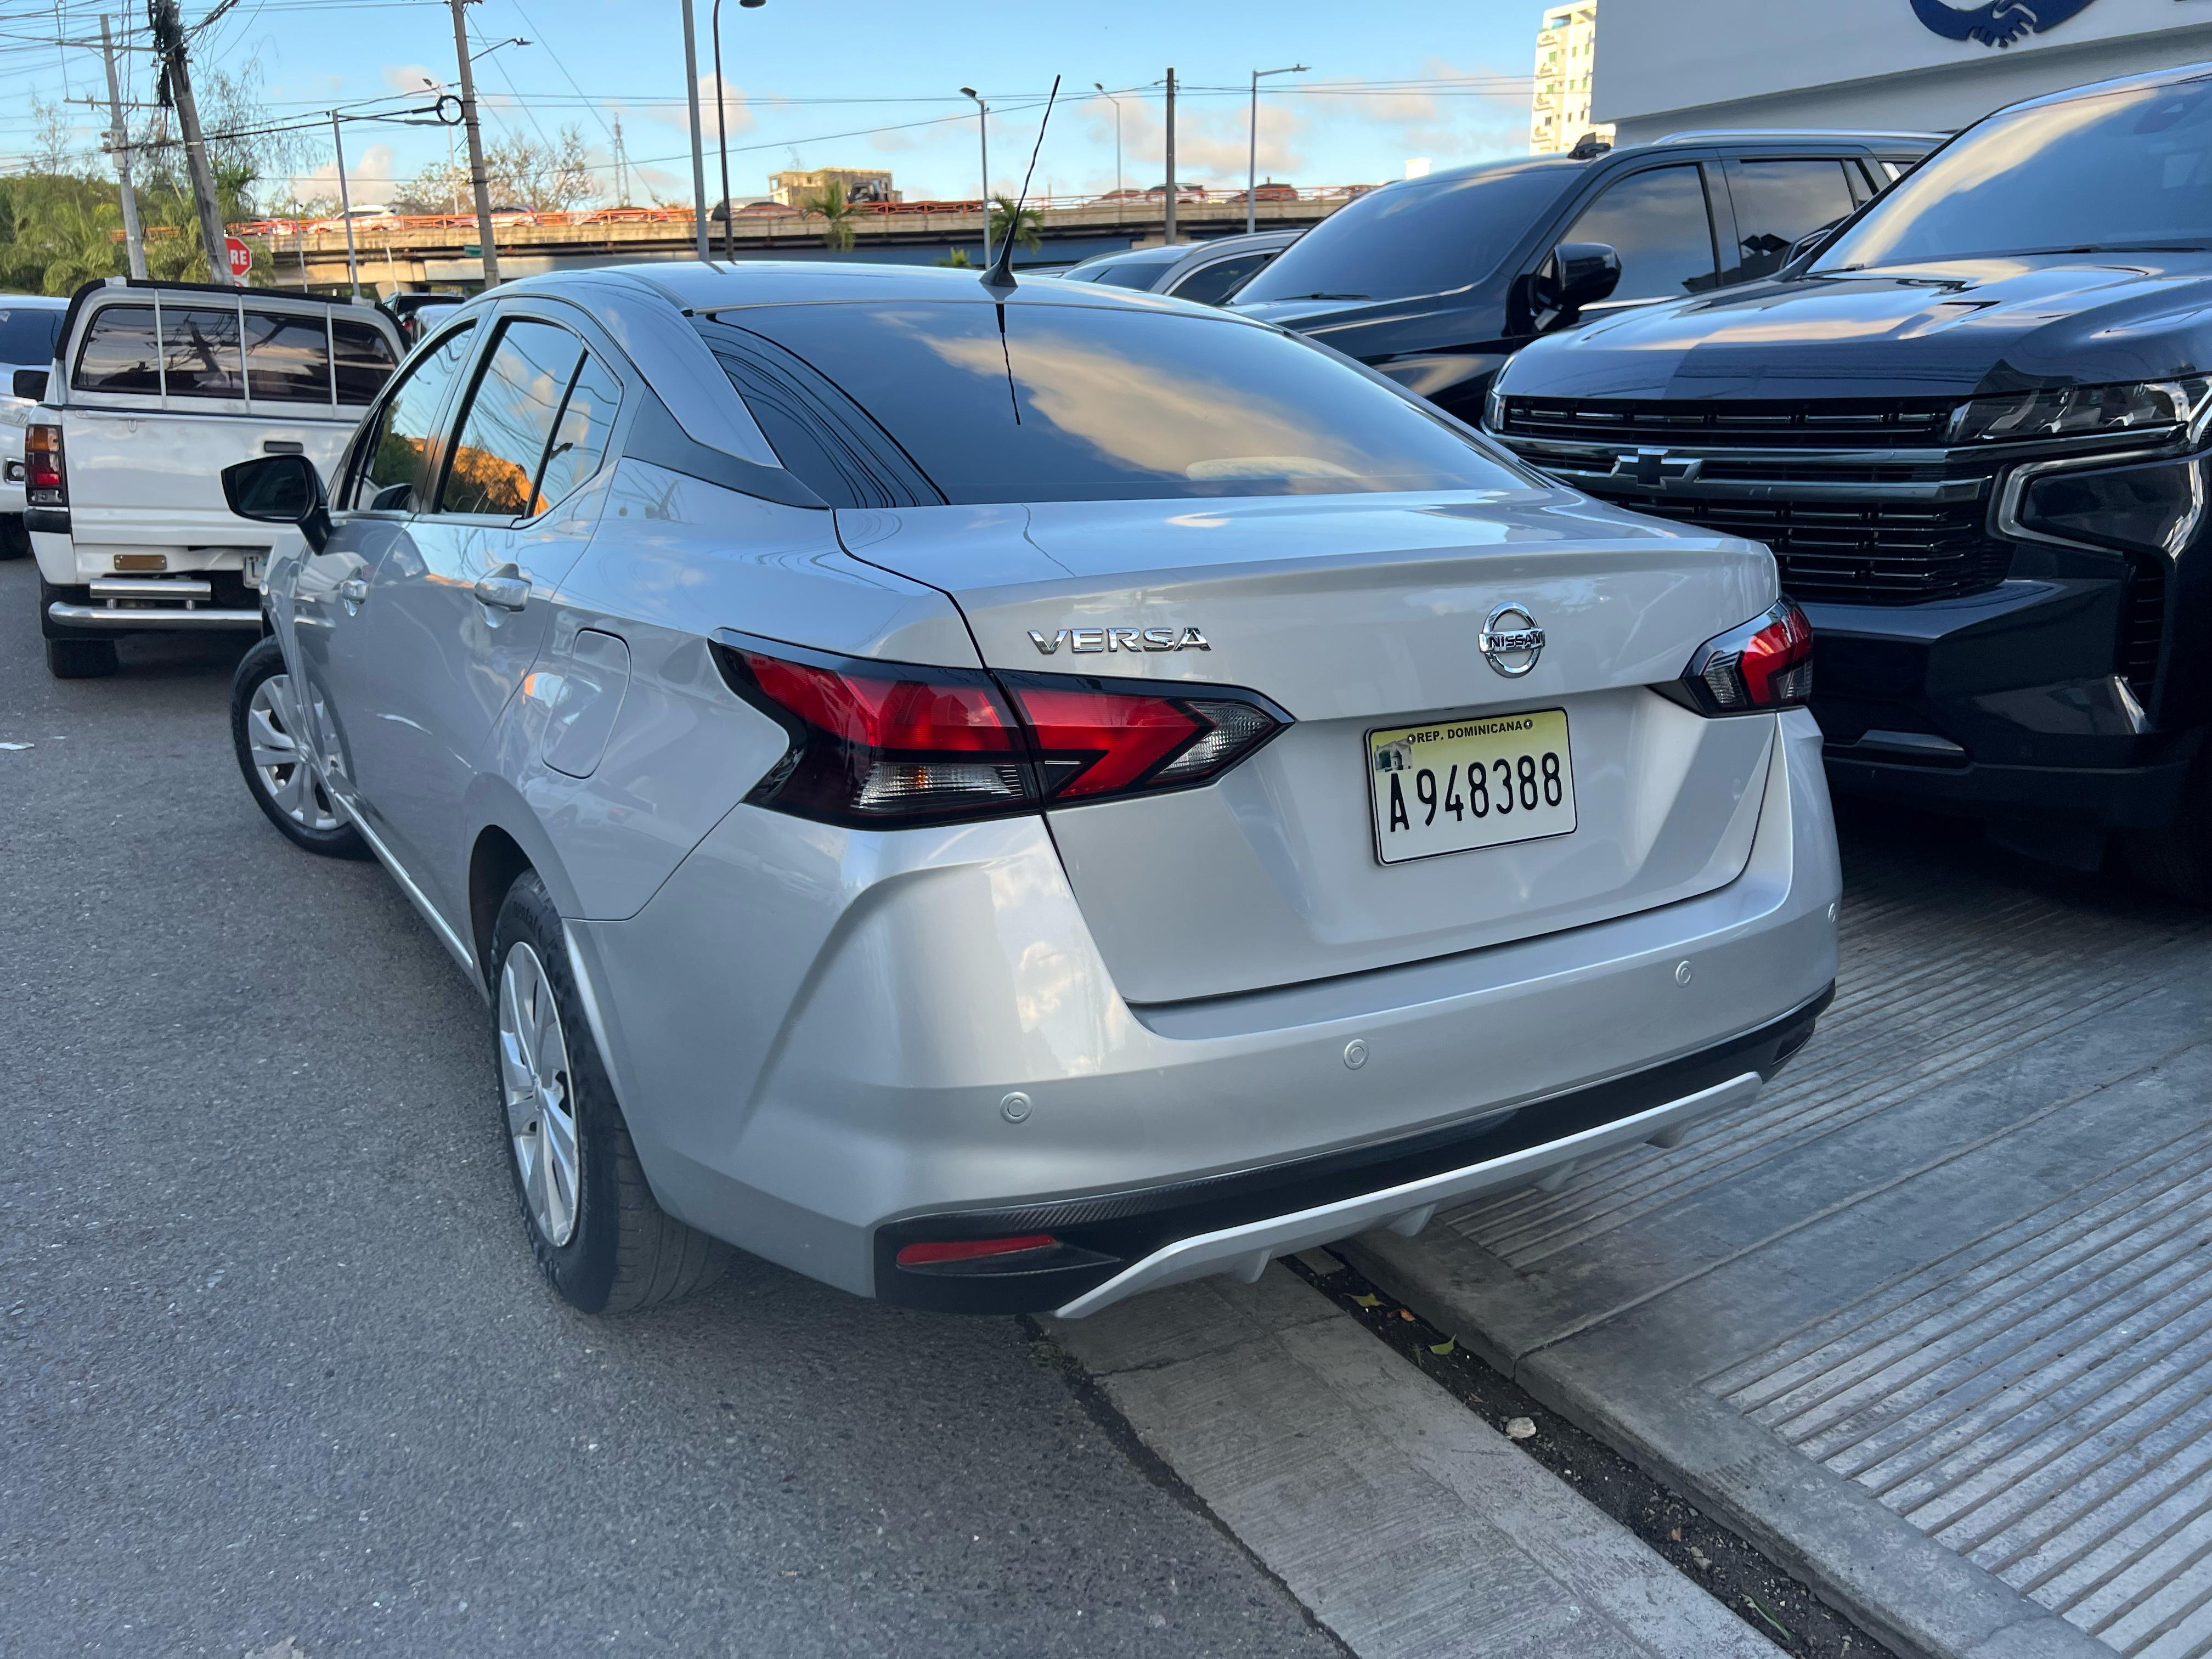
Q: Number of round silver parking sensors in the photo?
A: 4